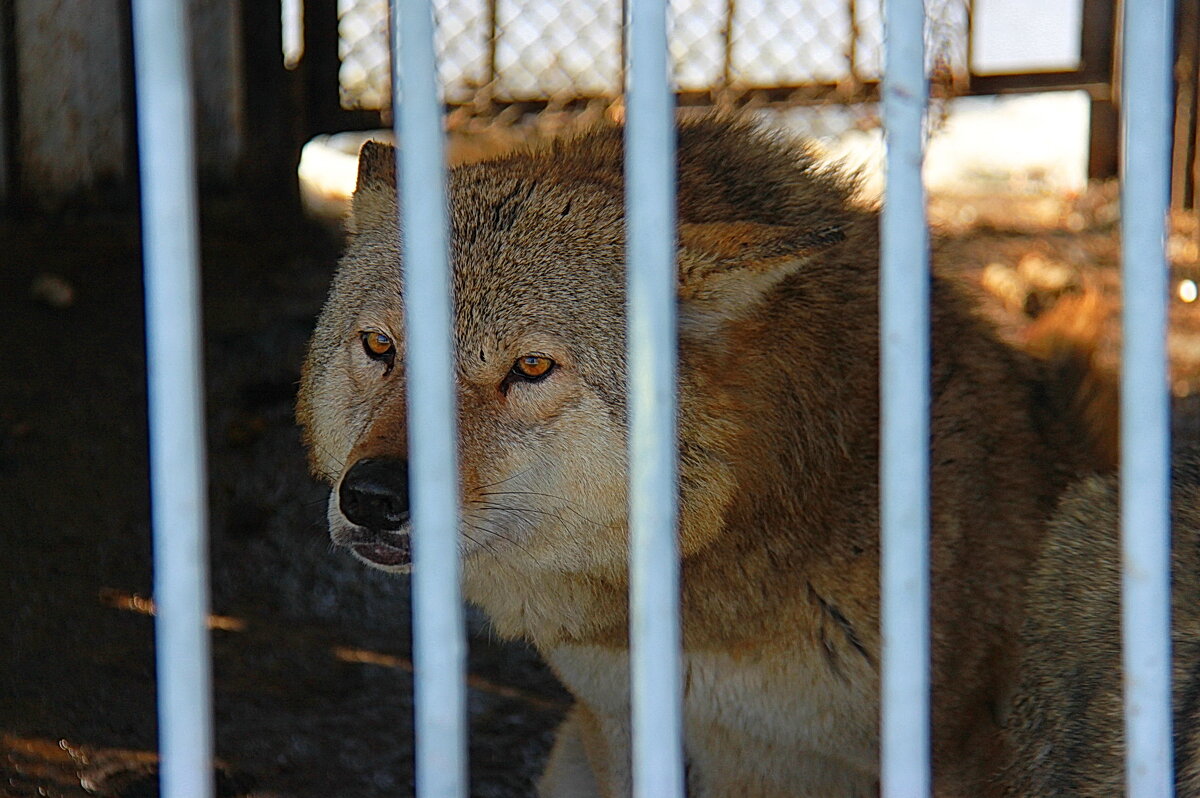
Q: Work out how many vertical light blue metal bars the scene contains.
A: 5